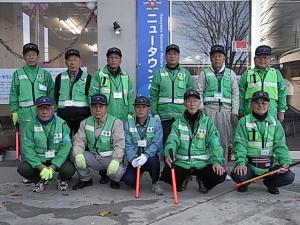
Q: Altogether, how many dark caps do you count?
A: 11